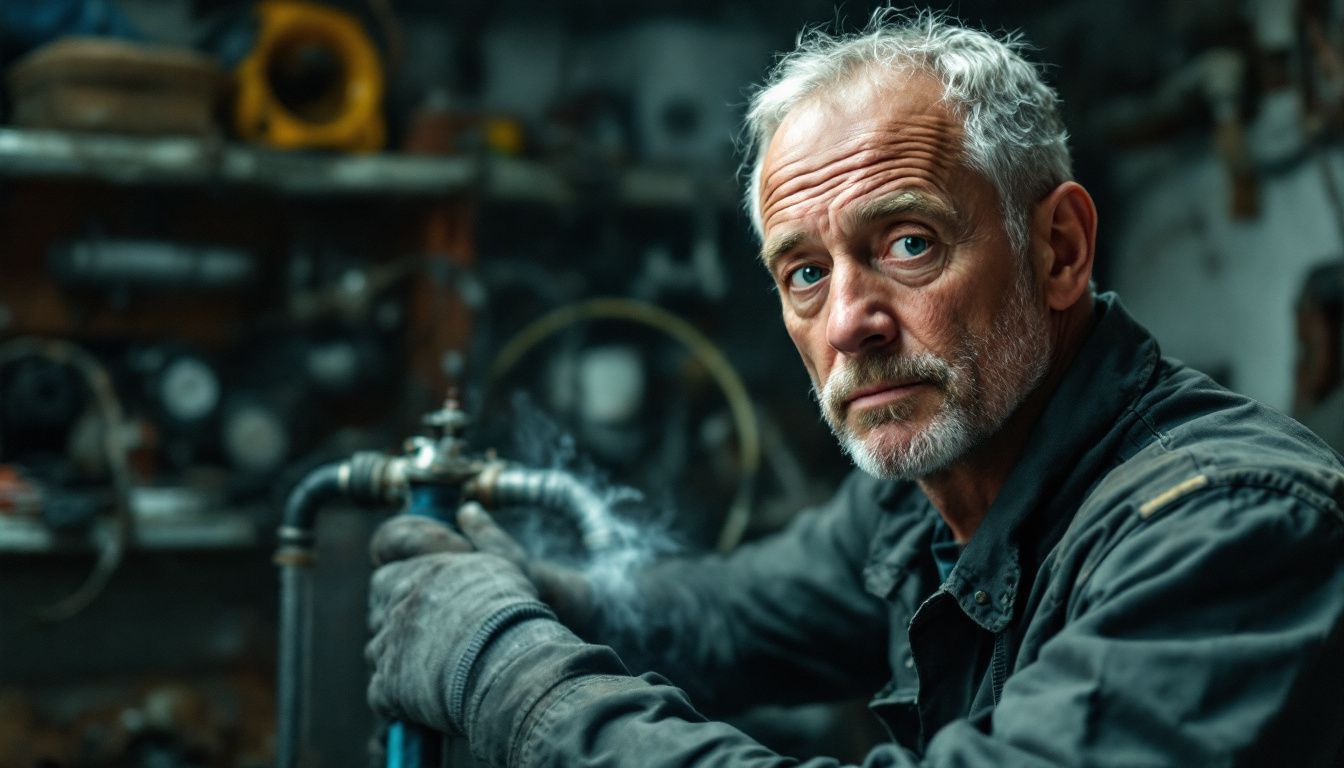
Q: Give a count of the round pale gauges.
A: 2